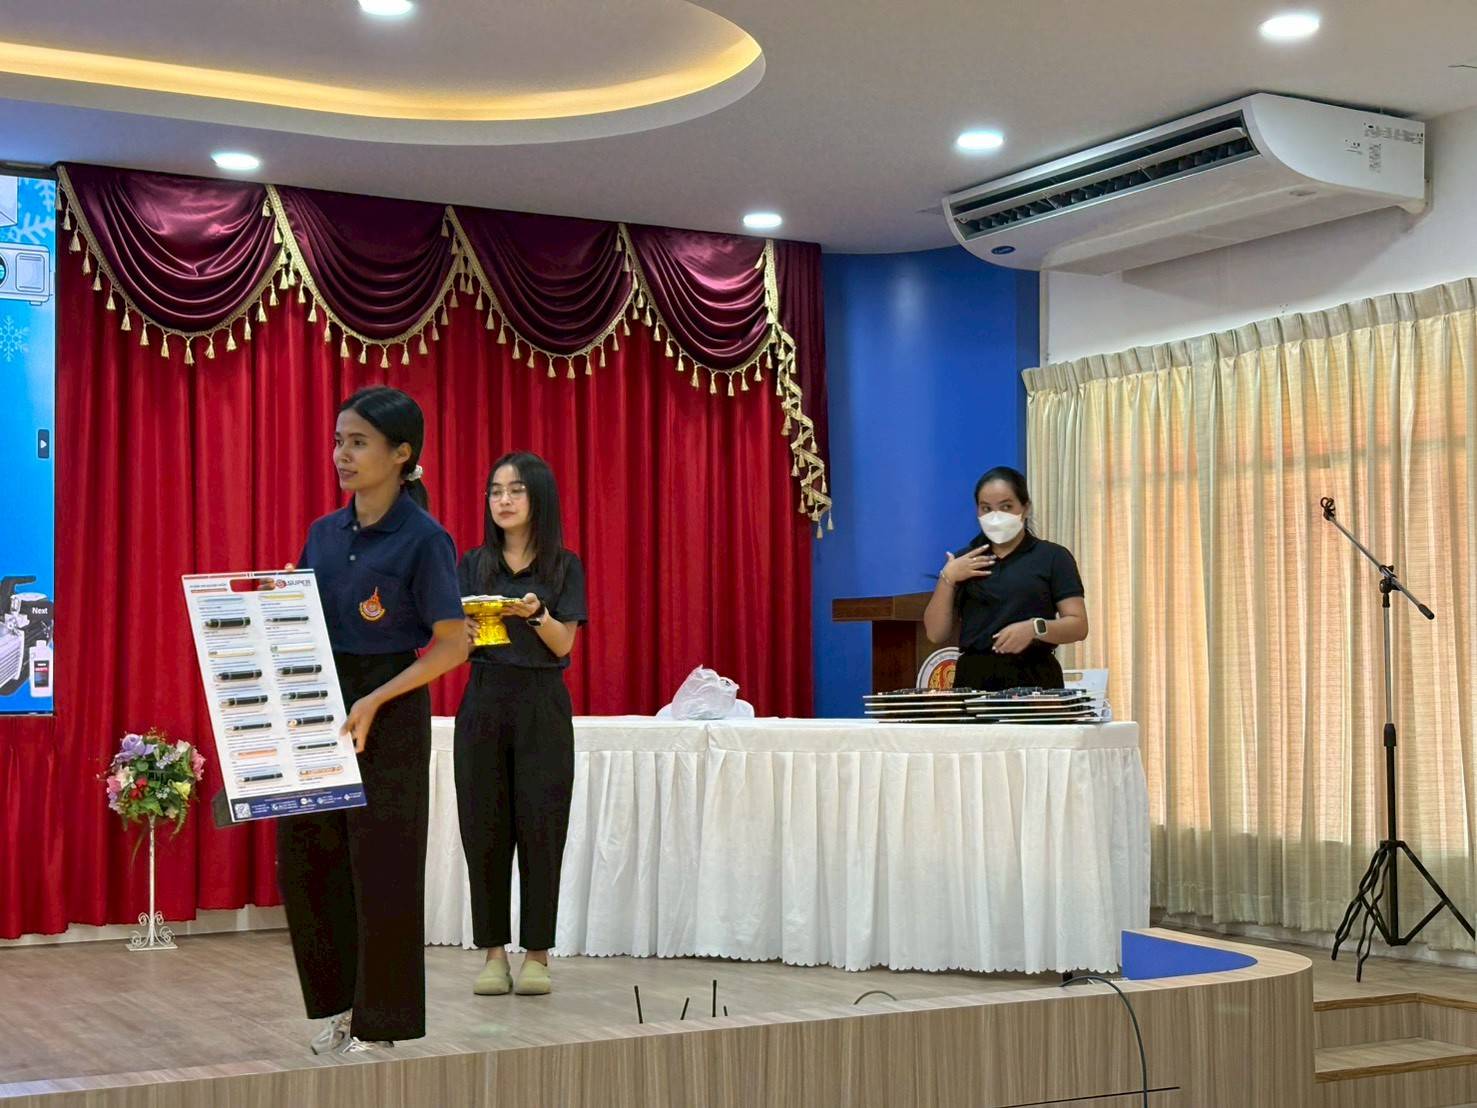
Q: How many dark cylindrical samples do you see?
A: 10